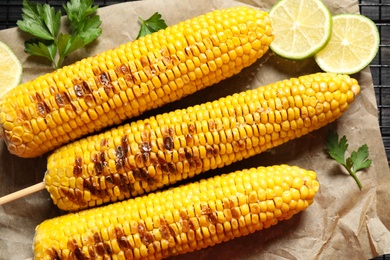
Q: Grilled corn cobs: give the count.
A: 3